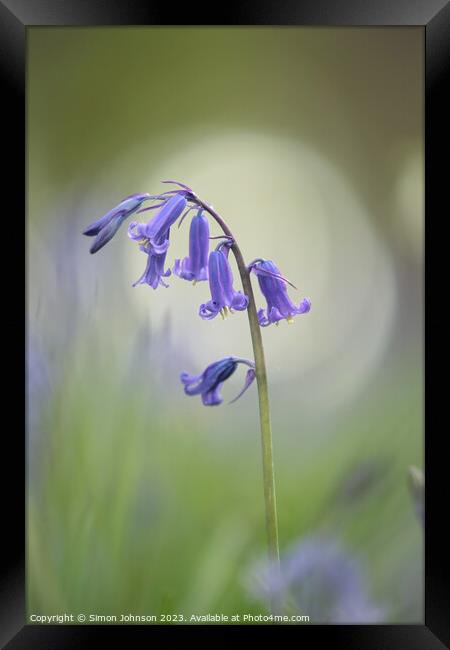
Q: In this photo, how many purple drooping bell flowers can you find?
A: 6